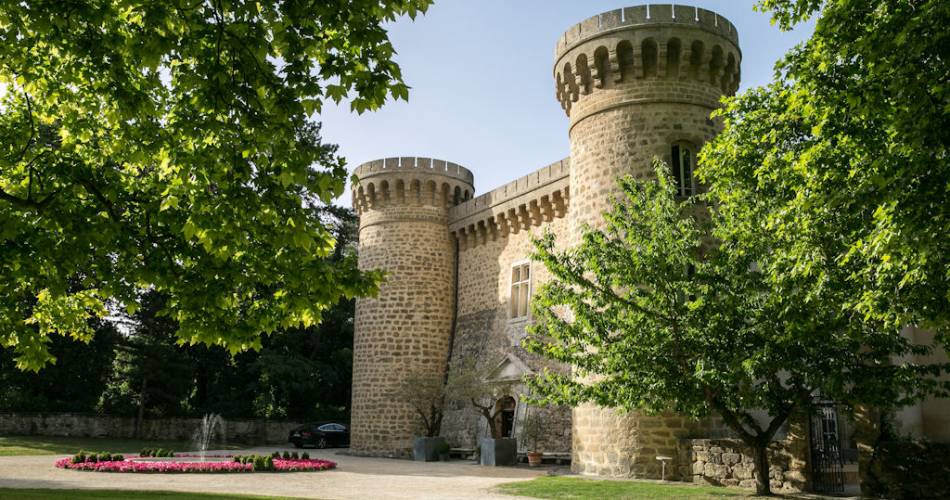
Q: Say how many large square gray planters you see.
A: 2